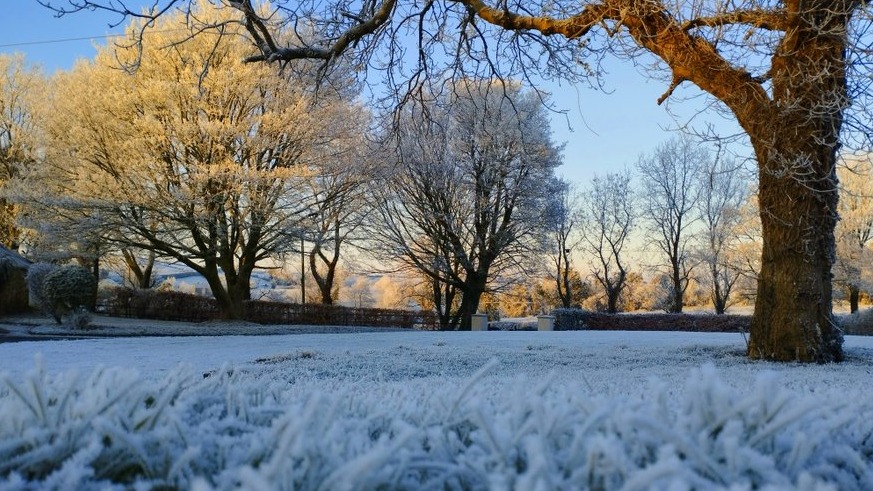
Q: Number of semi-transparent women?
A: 0